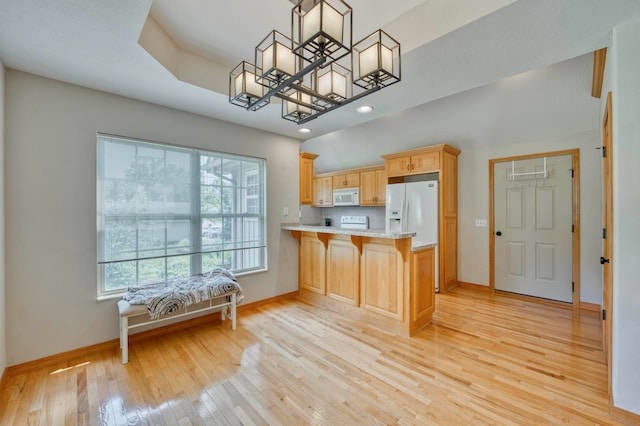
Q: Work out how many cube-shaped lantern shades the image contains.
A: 6